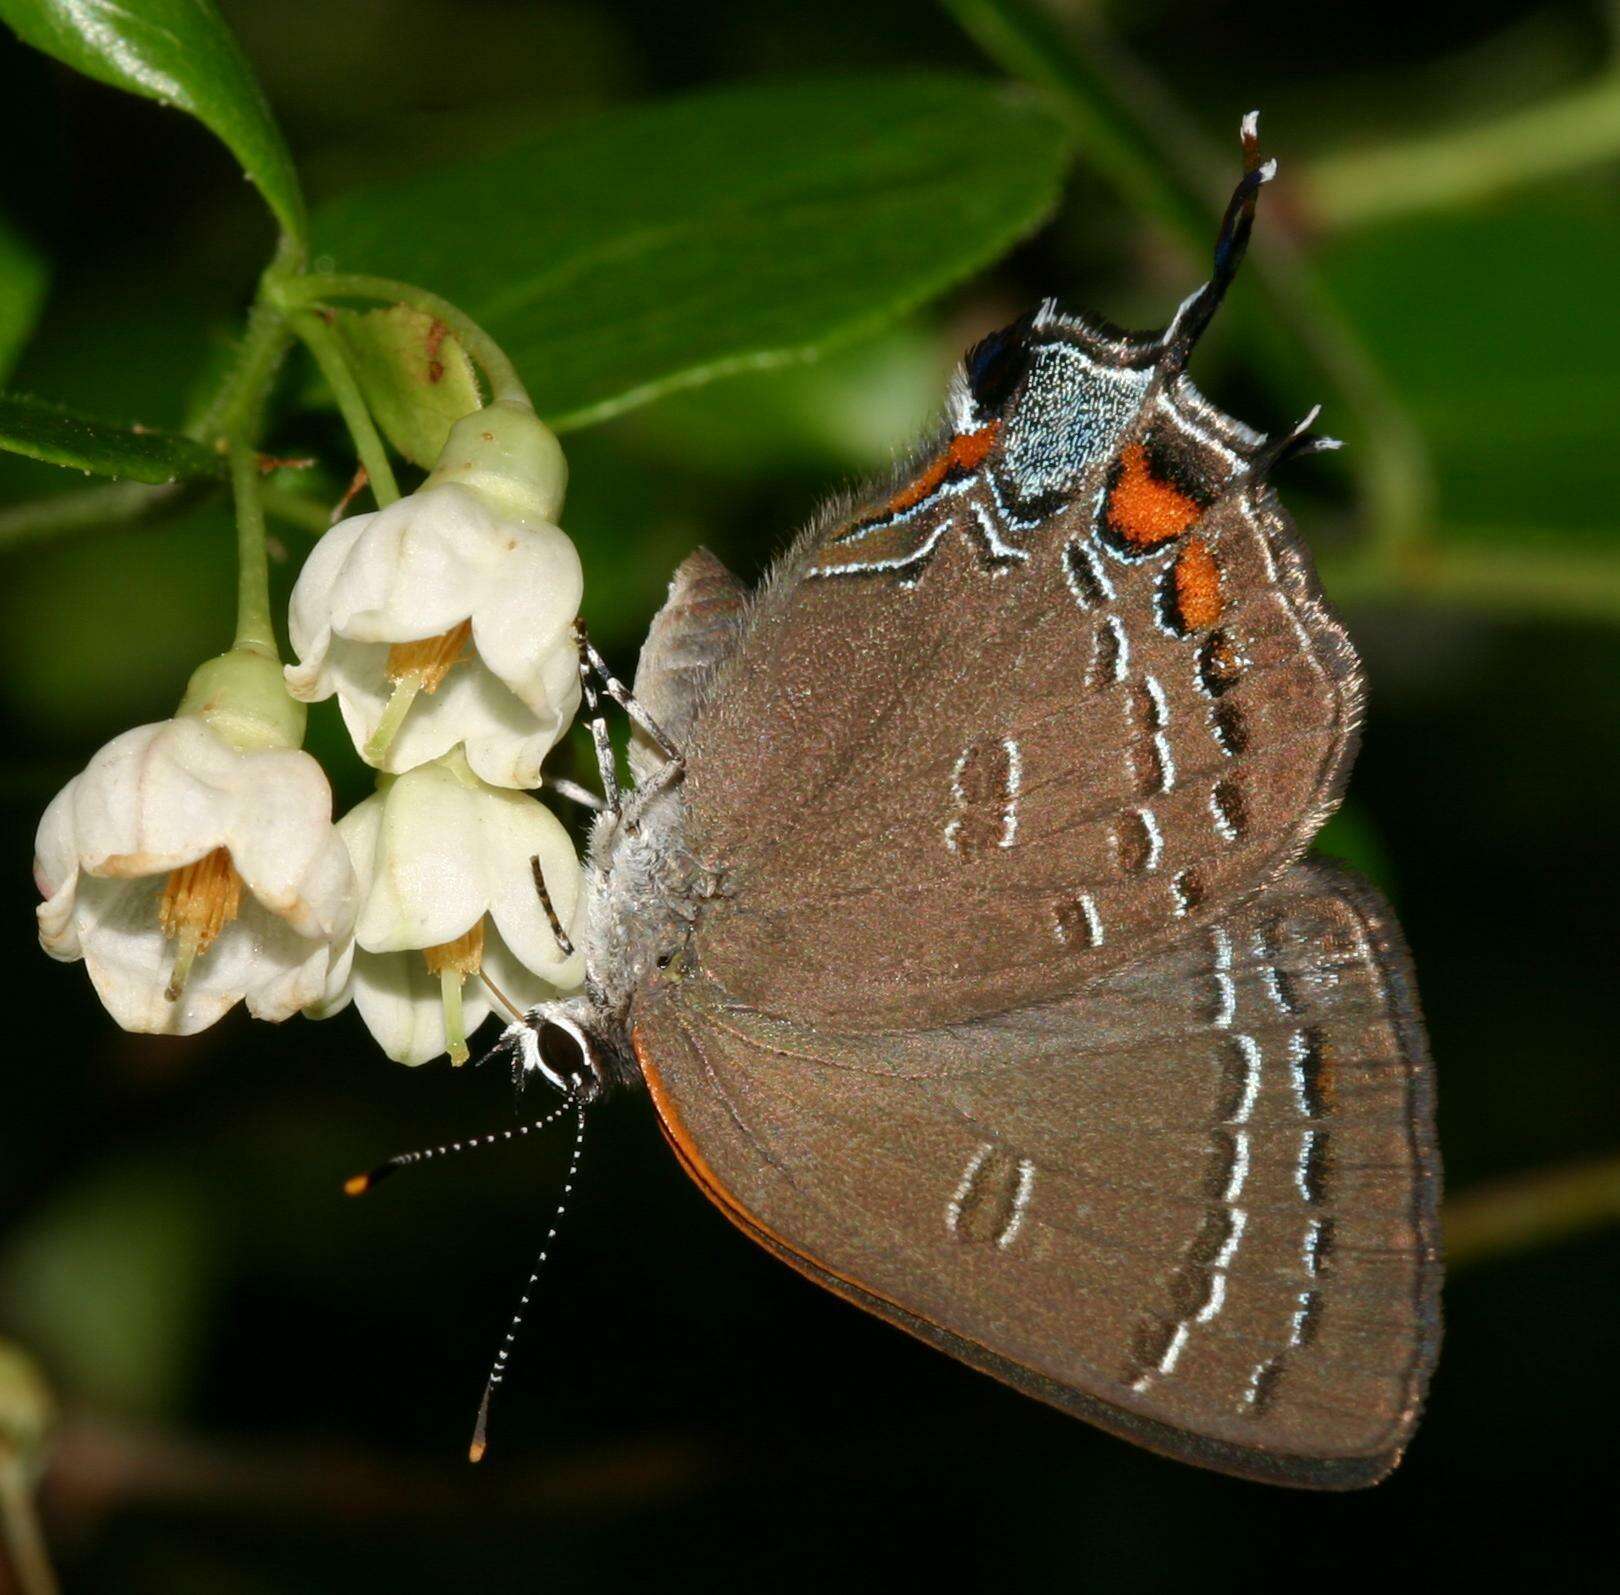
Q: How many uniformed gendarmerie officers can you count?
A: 0